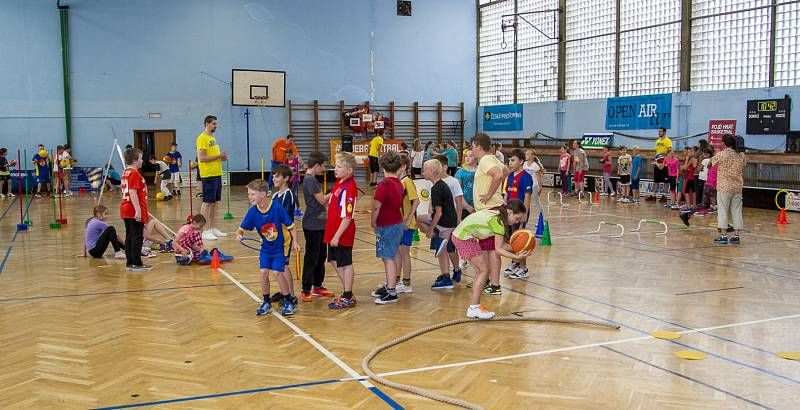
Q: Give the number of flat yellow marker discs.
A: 3